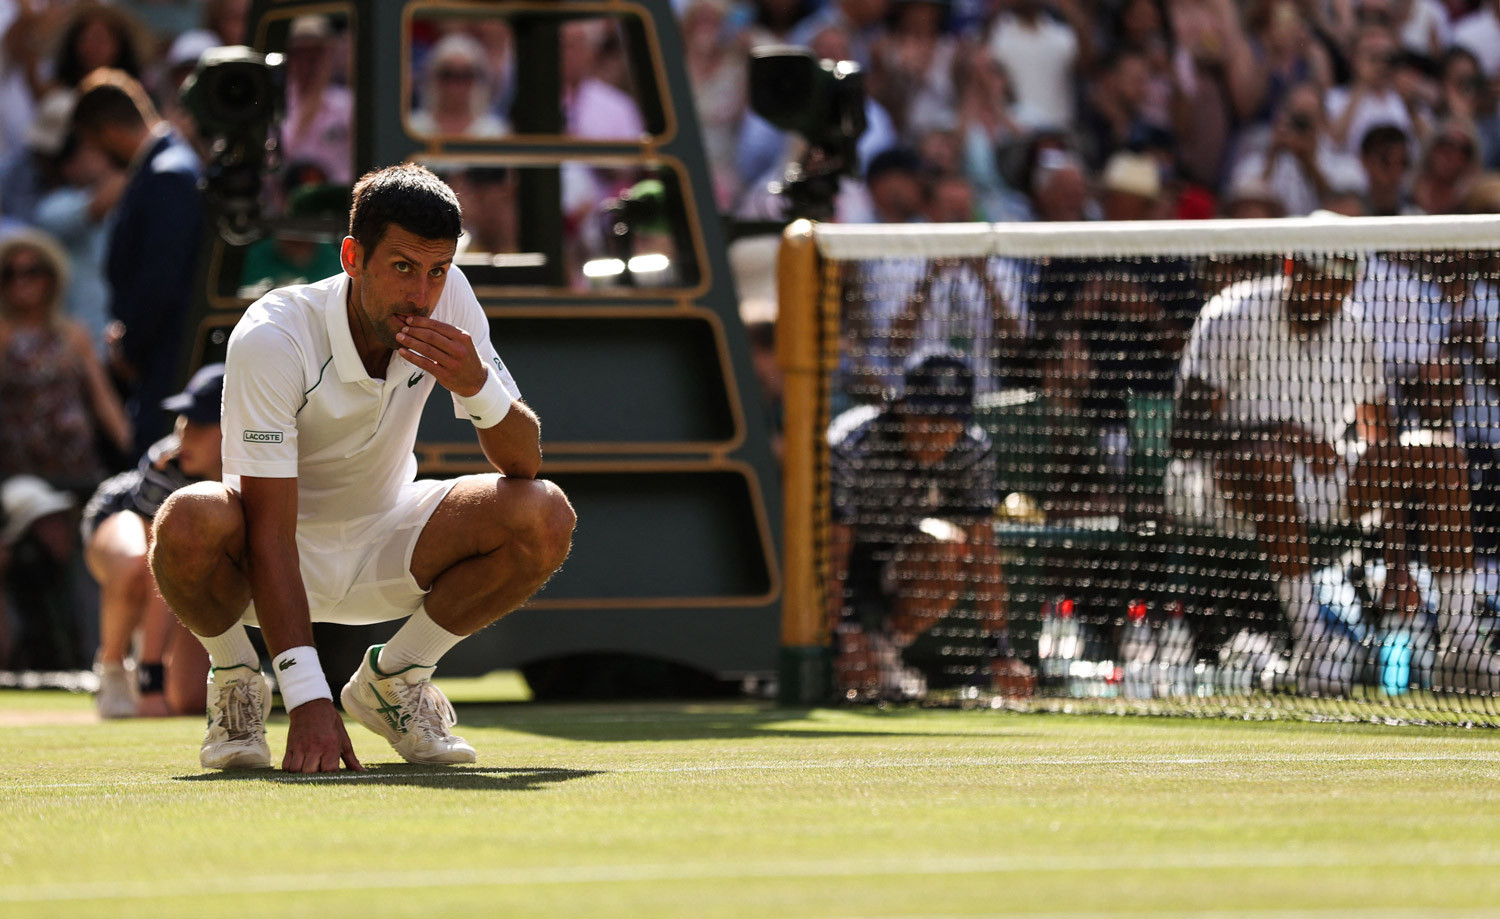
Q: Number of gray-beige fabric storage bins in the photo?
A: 0